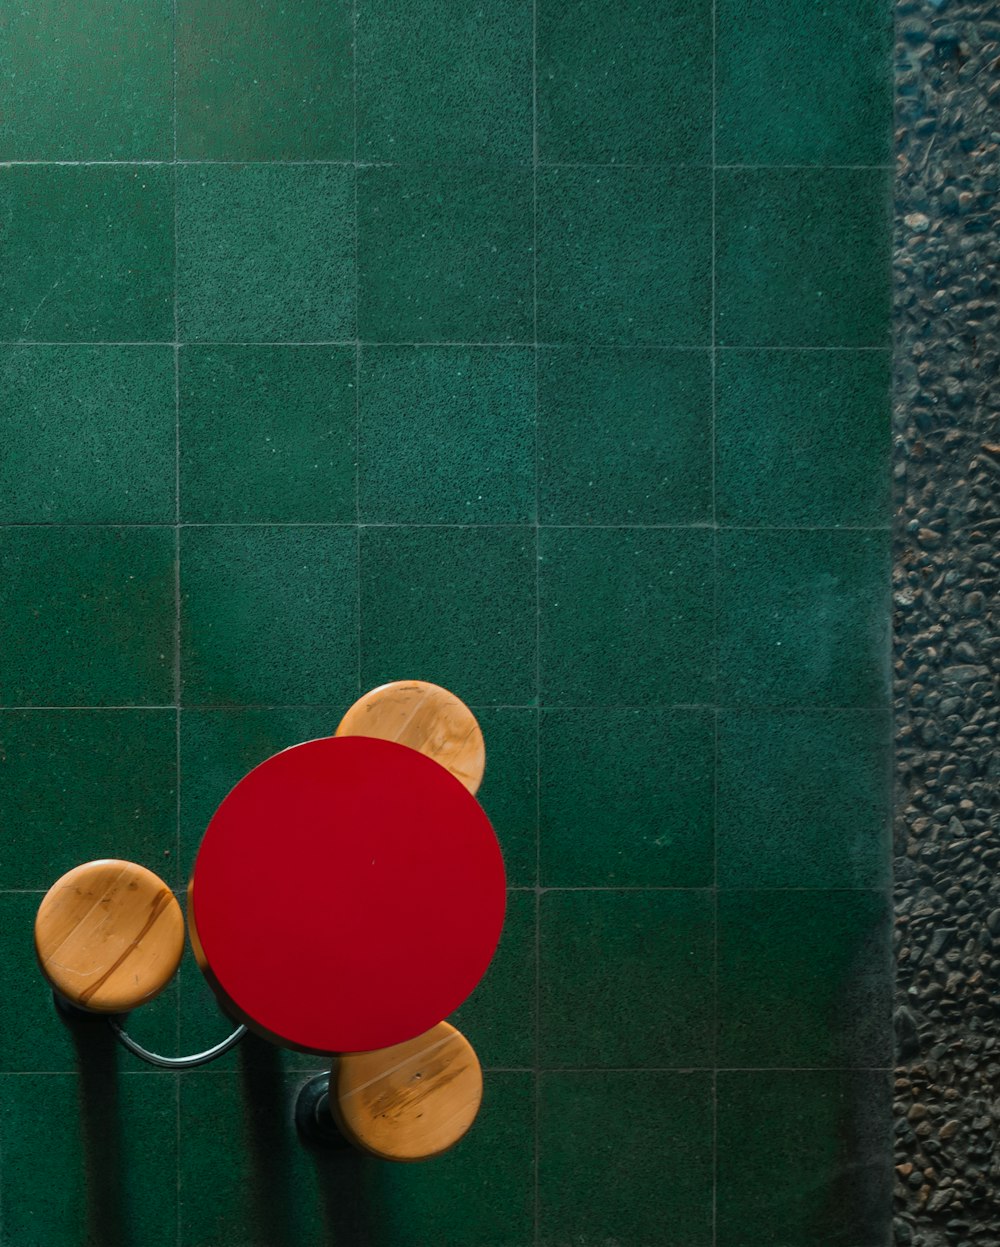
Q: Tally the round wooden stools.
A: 3